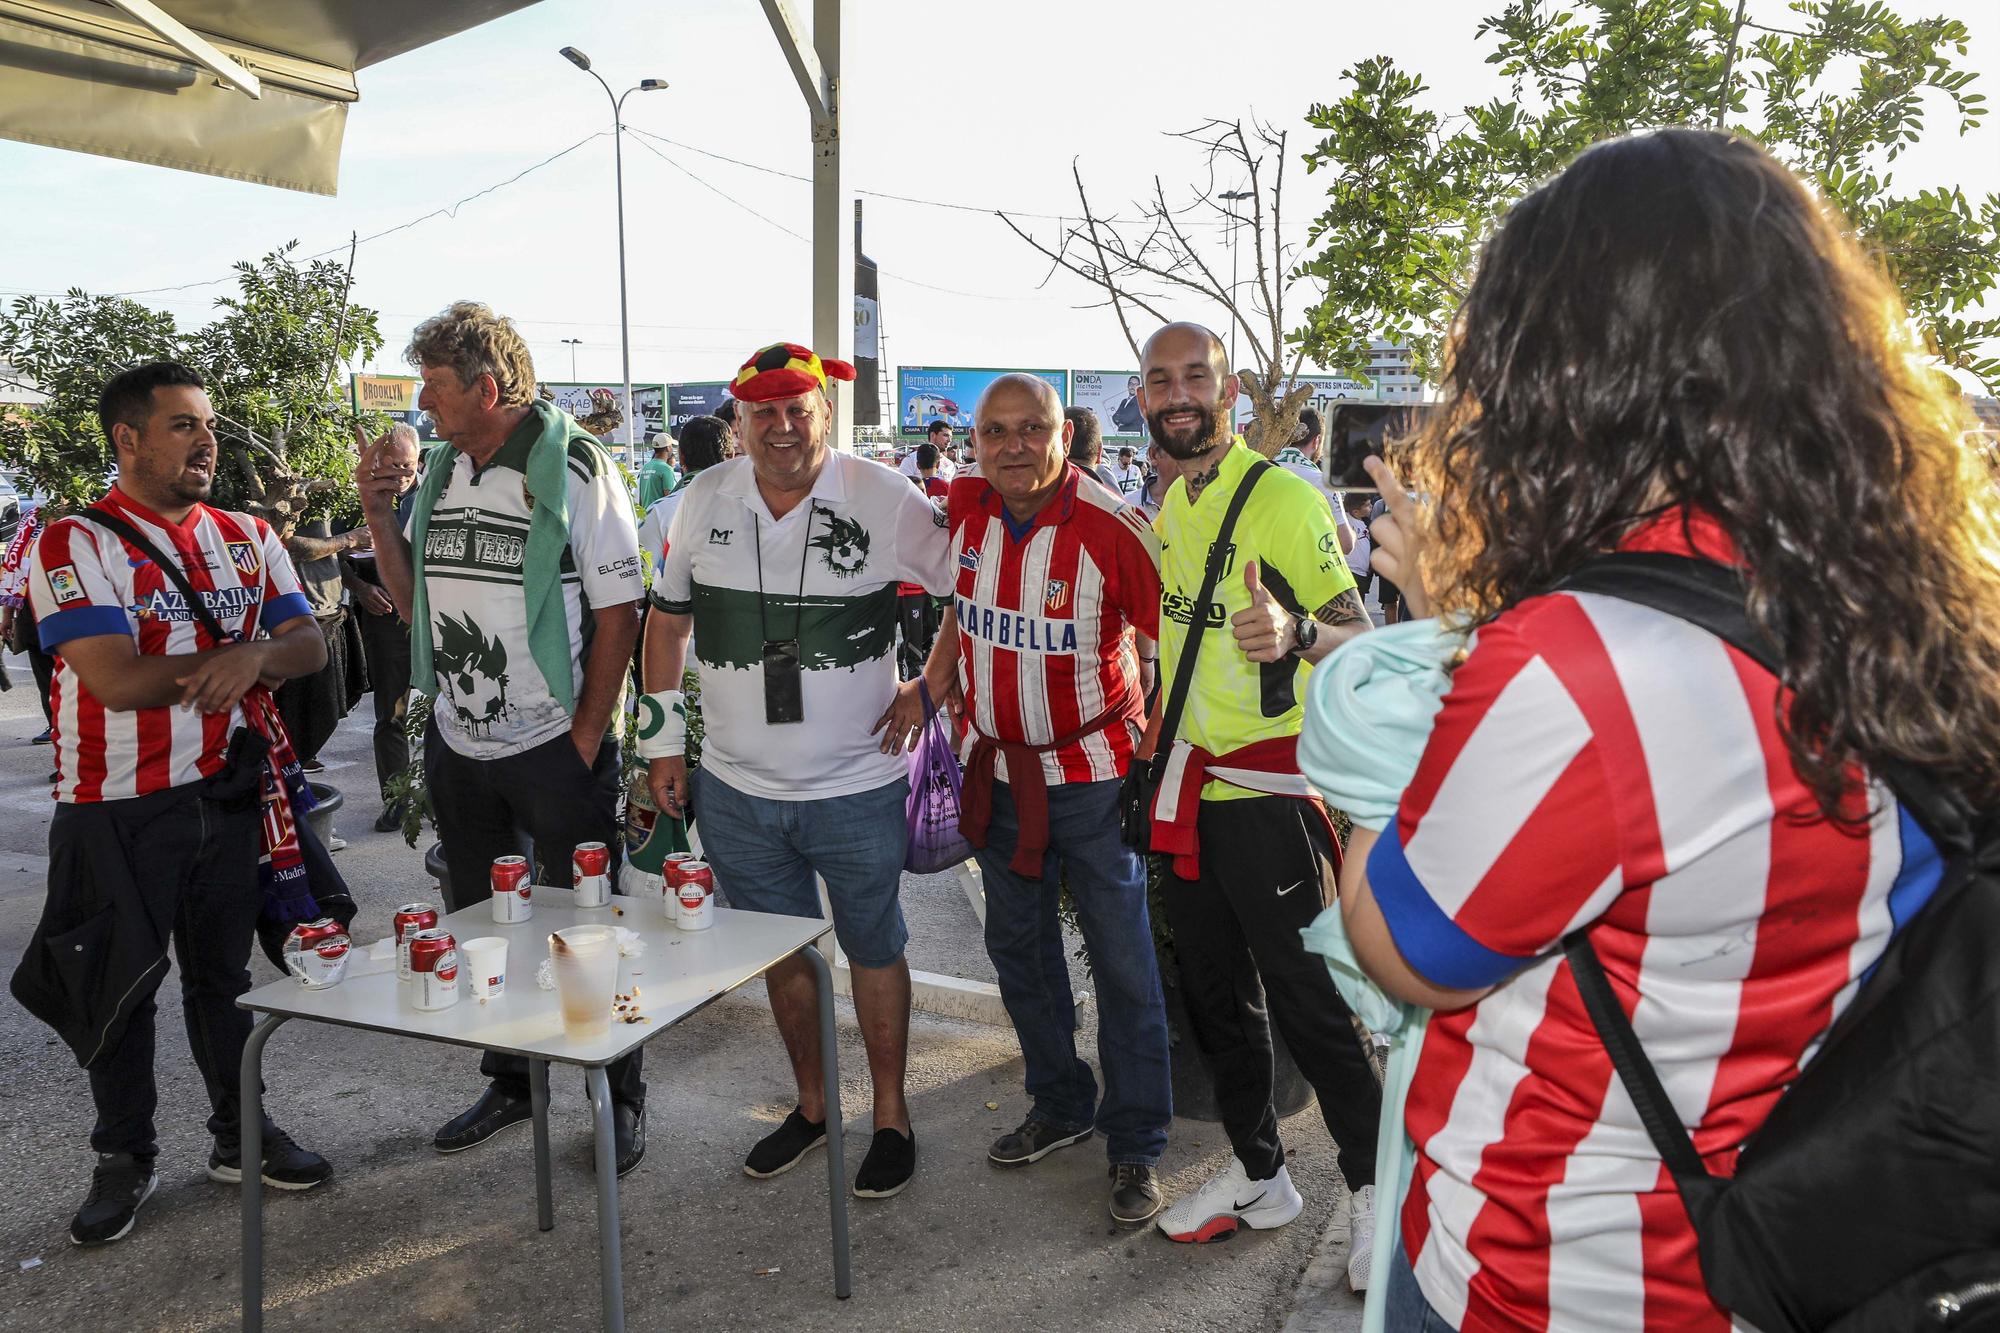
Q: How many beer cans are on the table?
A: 7